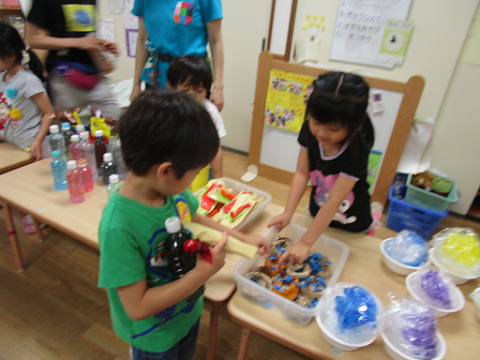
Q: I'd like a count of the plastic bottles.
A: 13